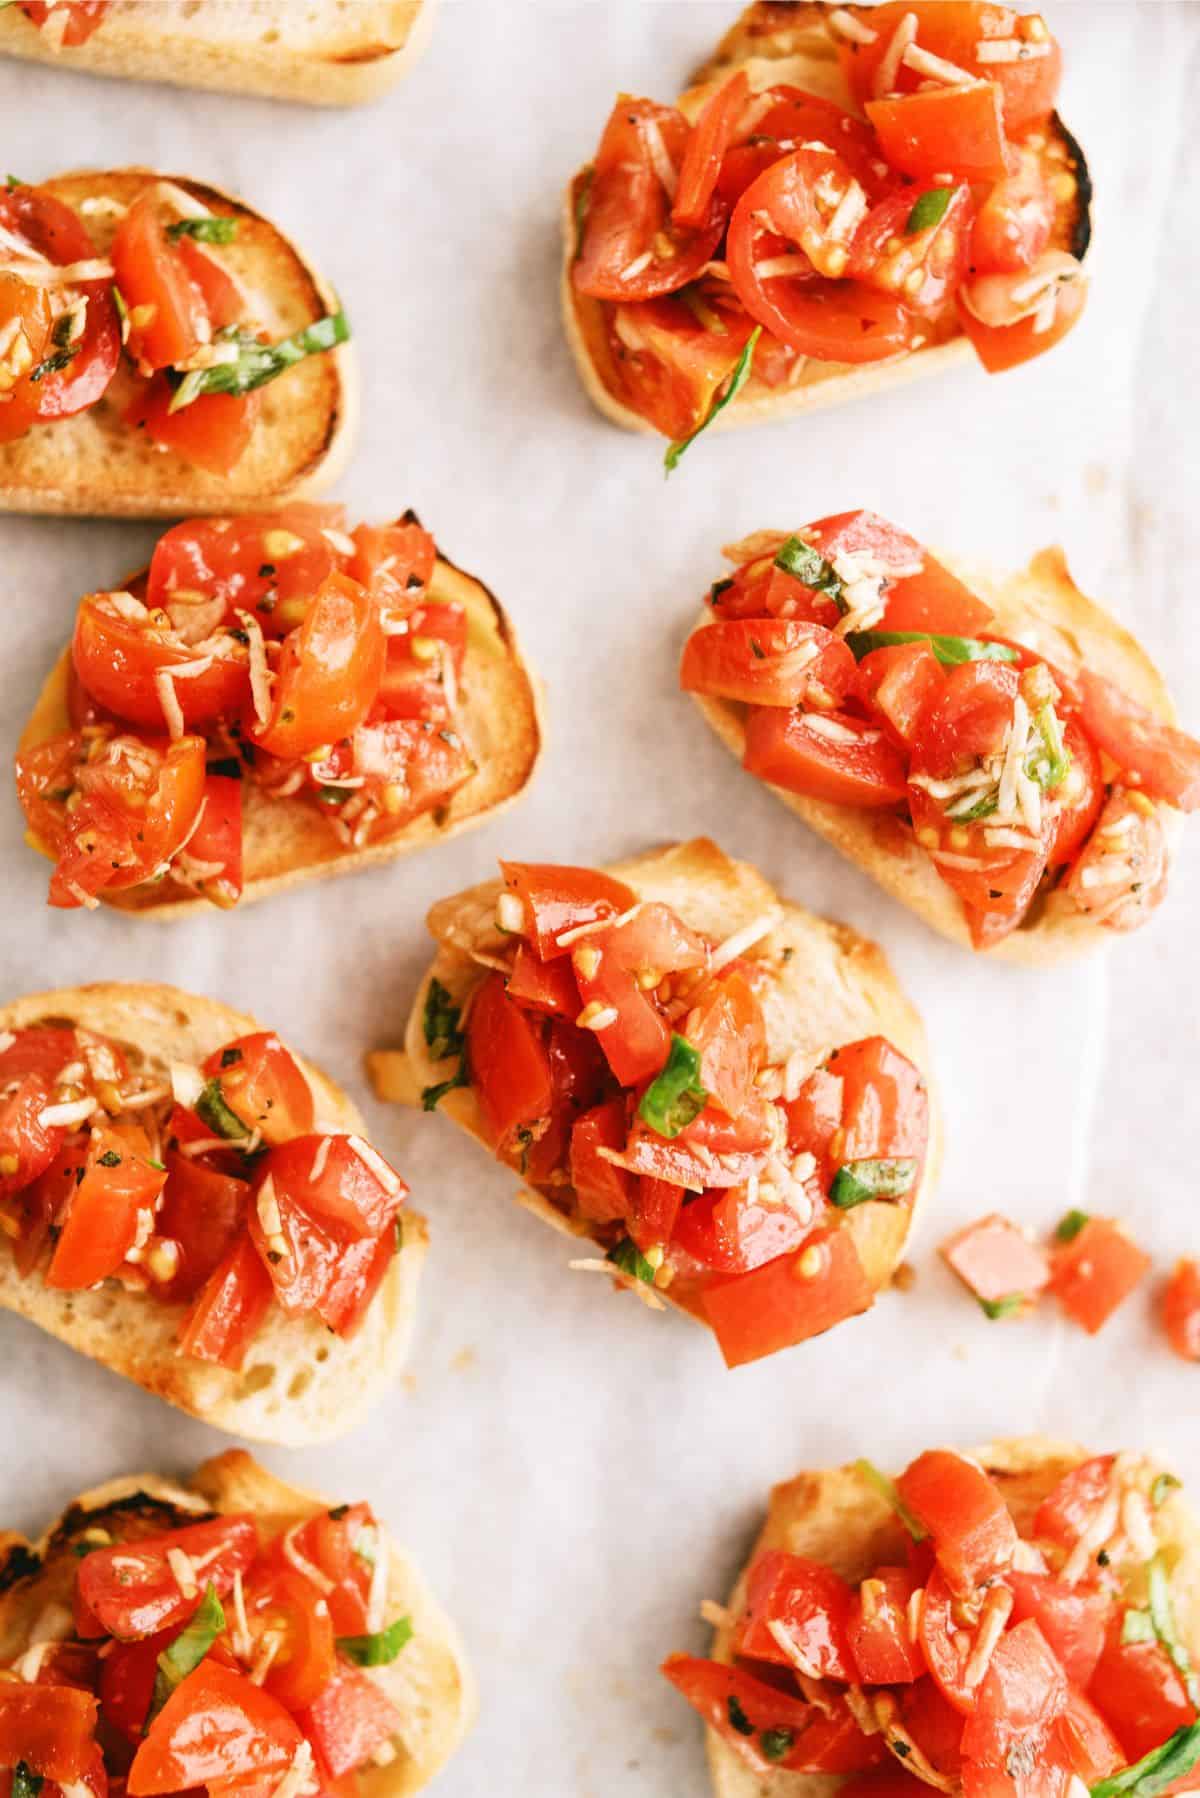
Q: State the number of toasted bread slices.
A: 9